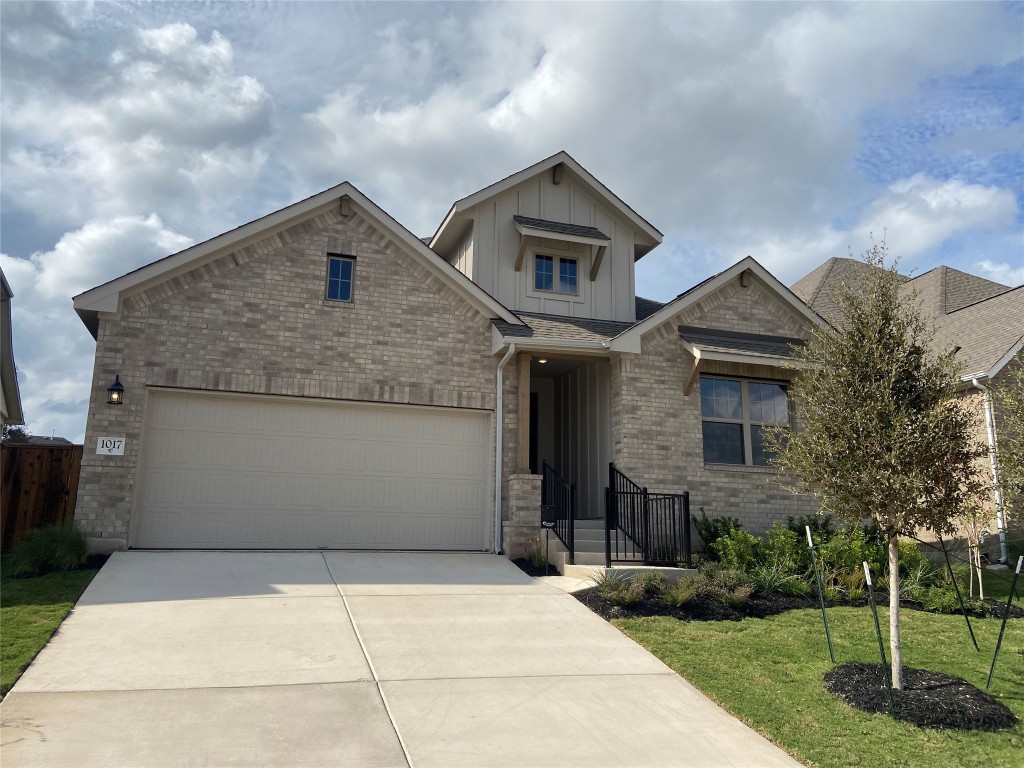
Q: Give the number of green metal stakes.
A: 4